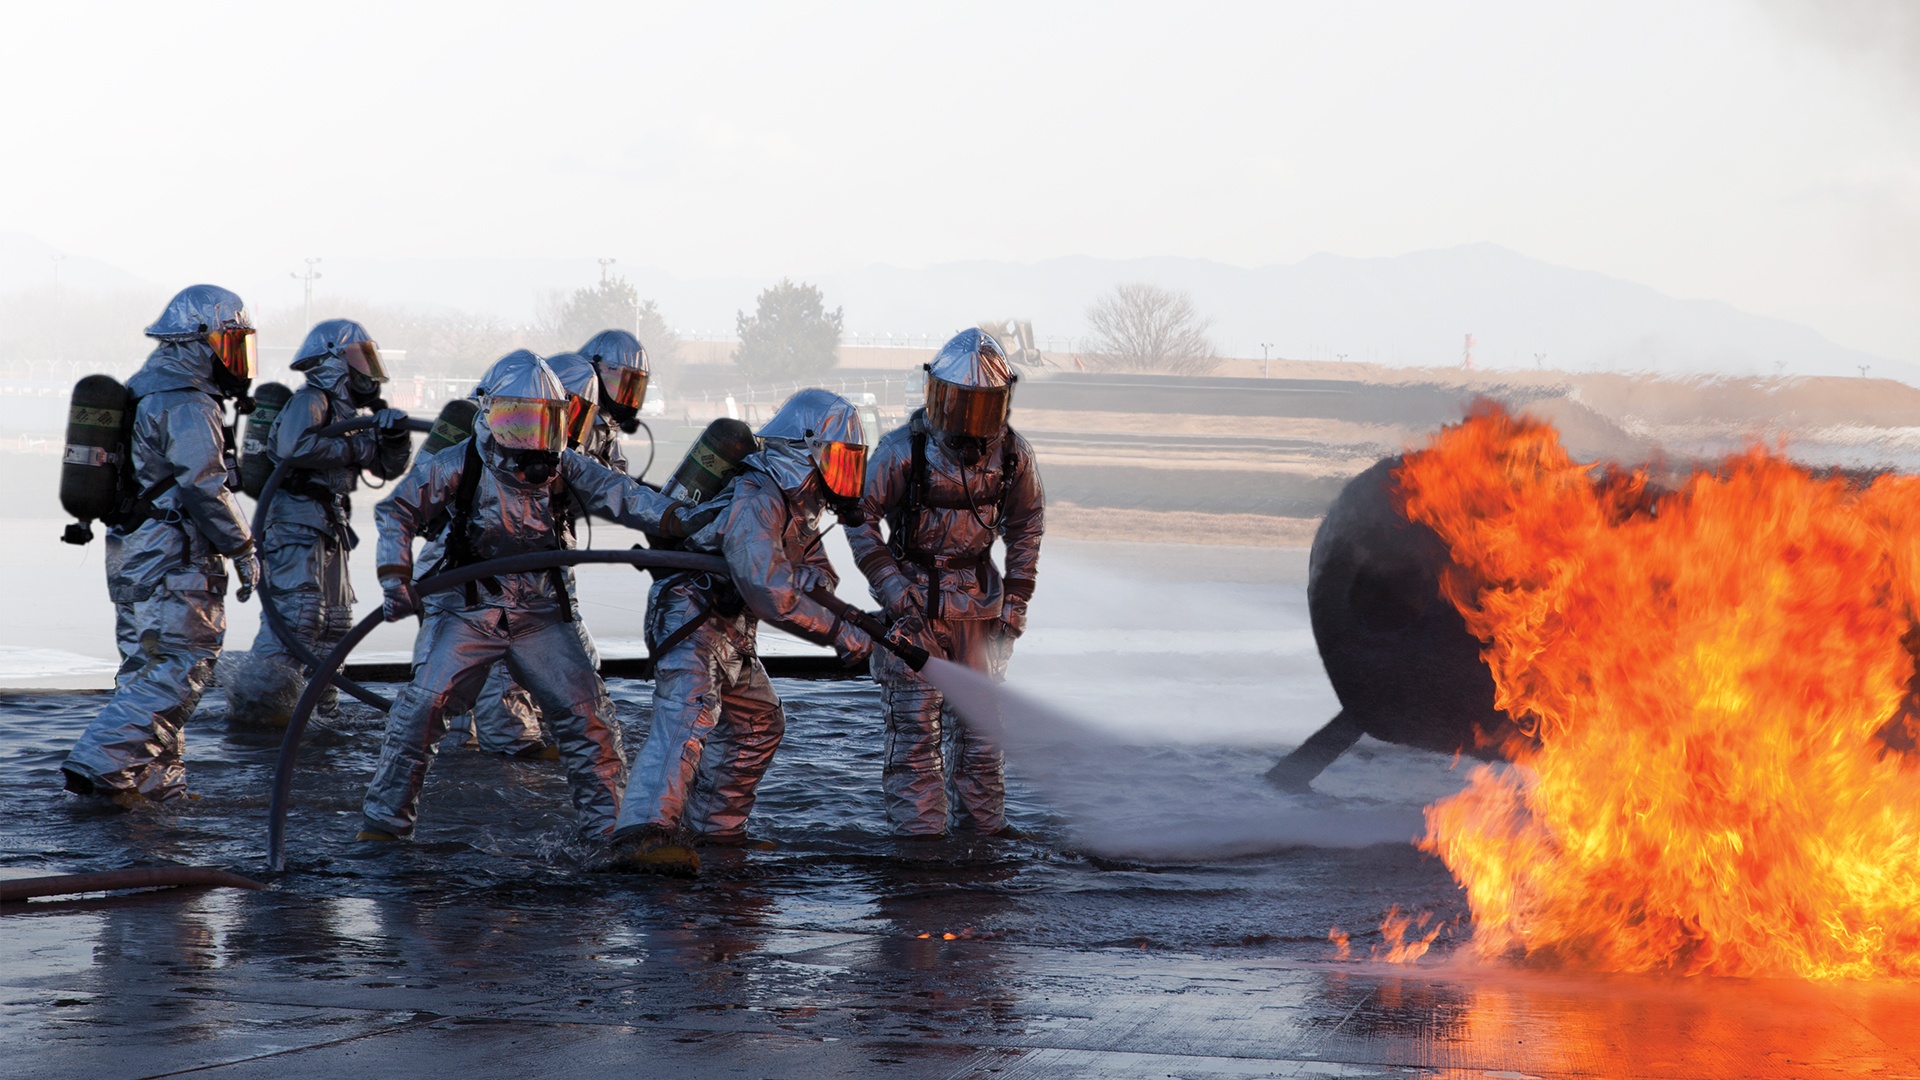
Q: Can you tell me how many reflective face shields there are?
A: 7